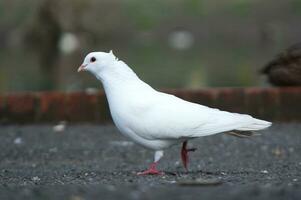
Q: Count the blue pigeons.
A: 0